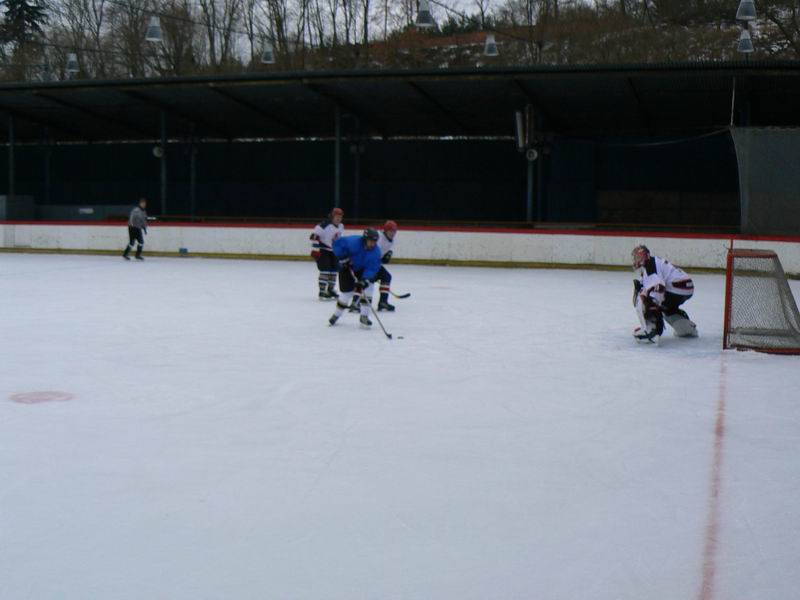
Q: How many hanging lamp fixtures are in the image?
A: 7